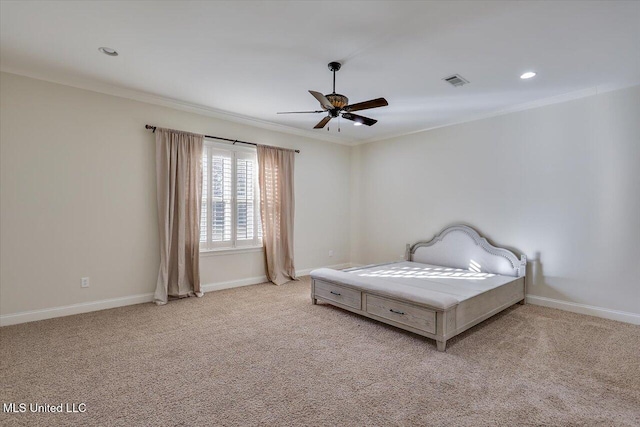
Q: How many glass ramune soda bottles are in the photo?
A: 0